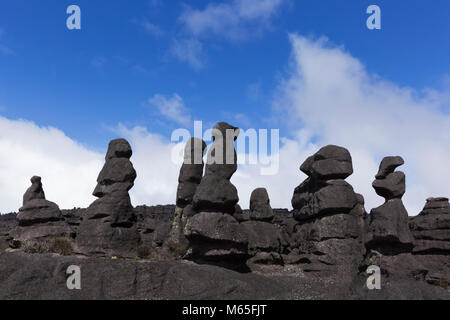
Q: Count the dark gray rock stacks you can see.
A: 8